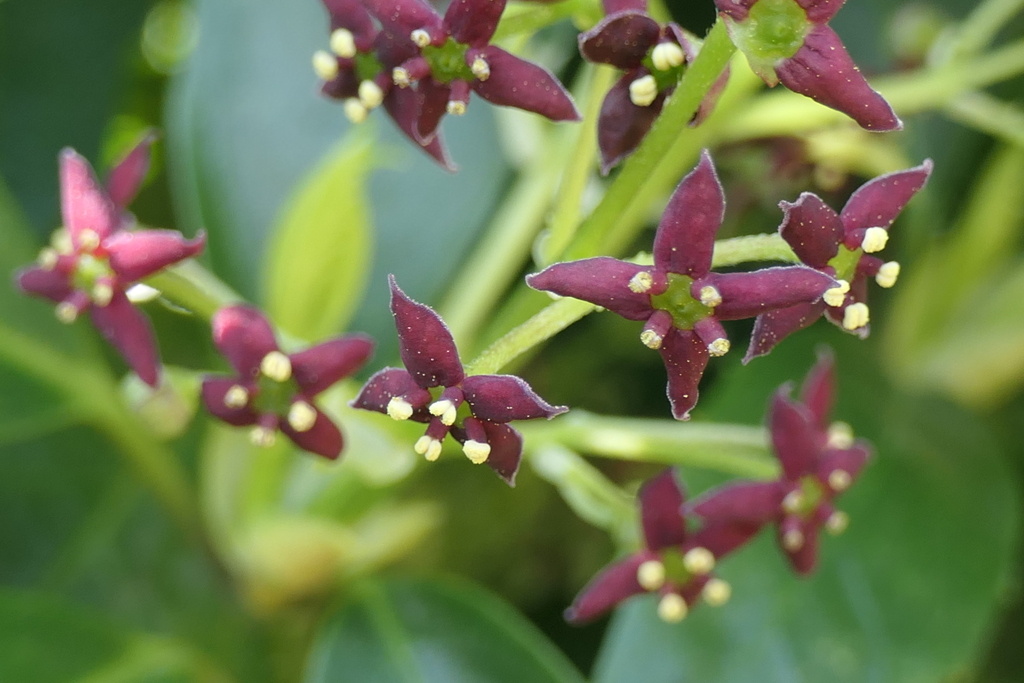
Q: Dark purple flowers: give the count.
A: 11